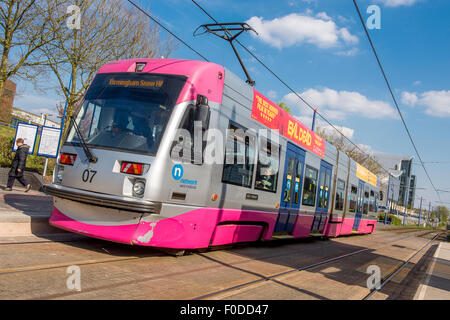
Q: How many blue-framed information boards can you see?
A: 2